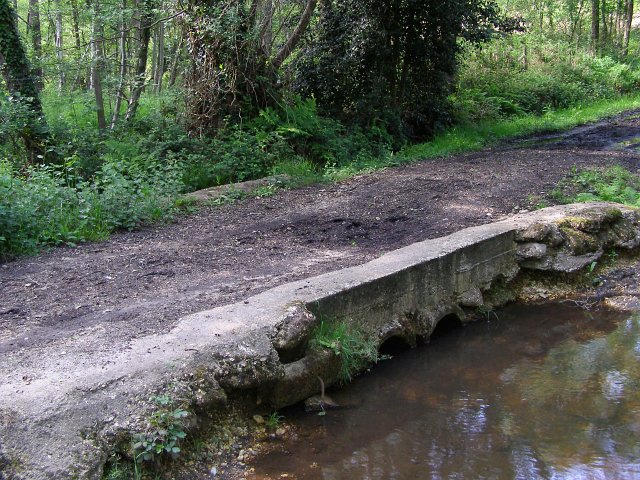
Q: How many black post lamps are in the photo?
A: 0